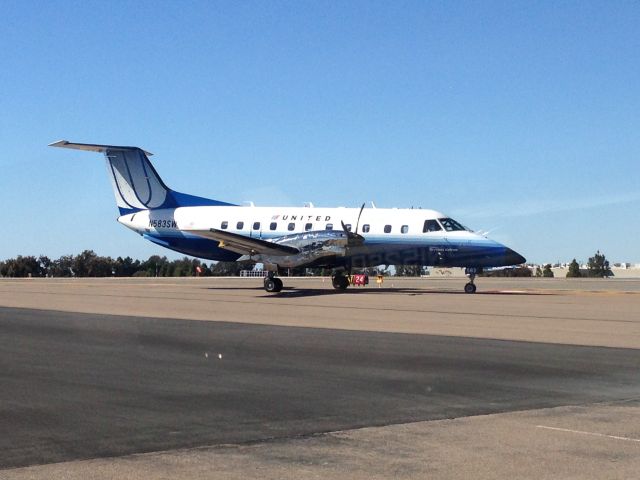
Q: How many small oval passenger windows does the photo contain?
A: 11